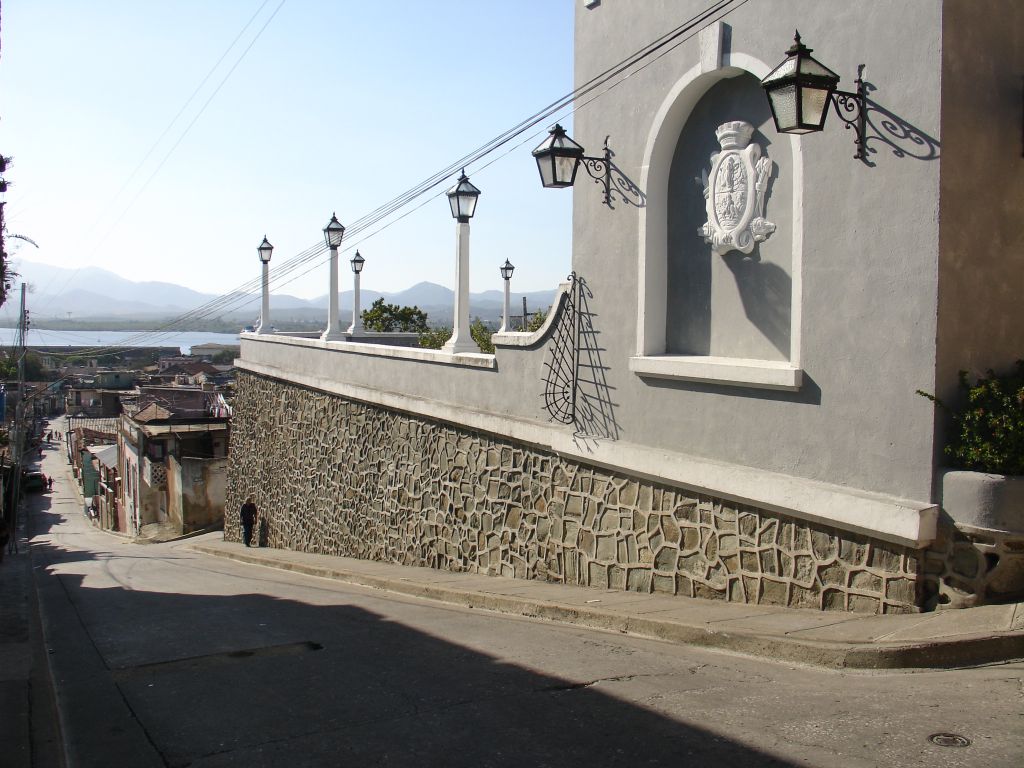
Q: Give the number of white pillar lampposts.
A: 5